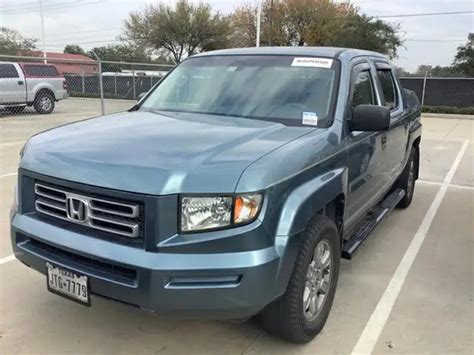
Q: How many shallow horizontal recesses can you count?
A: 1